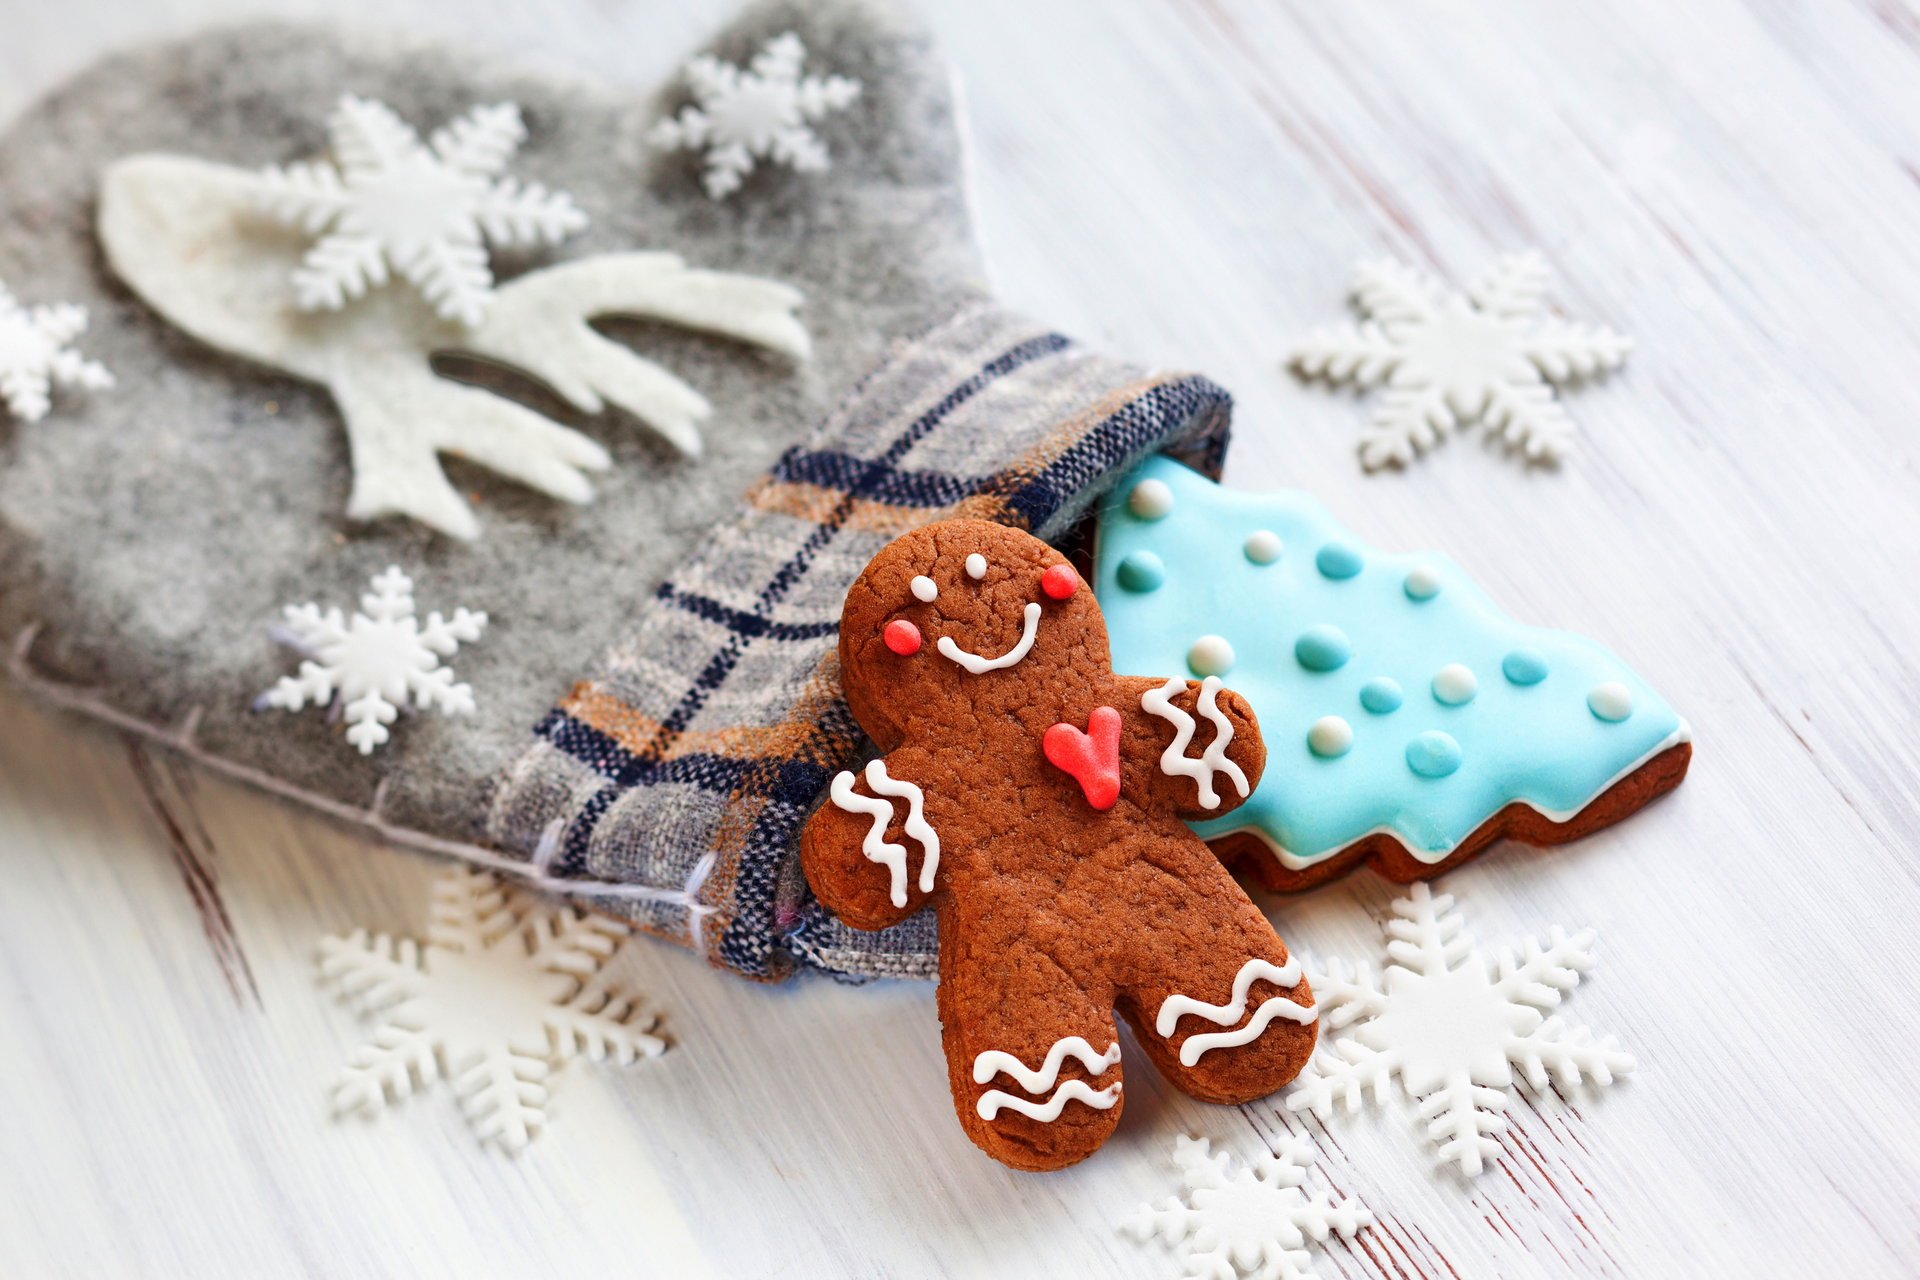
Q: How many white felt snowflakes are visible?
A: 8